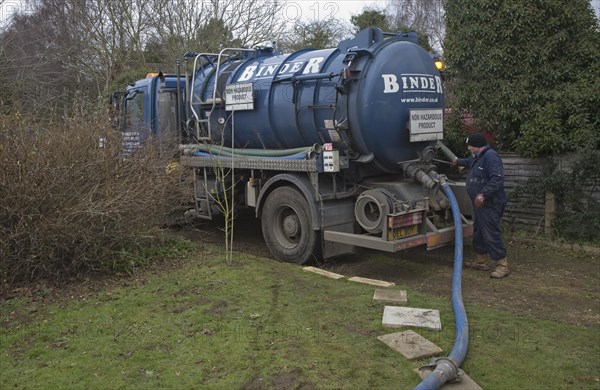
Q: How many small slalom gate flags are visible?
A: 0